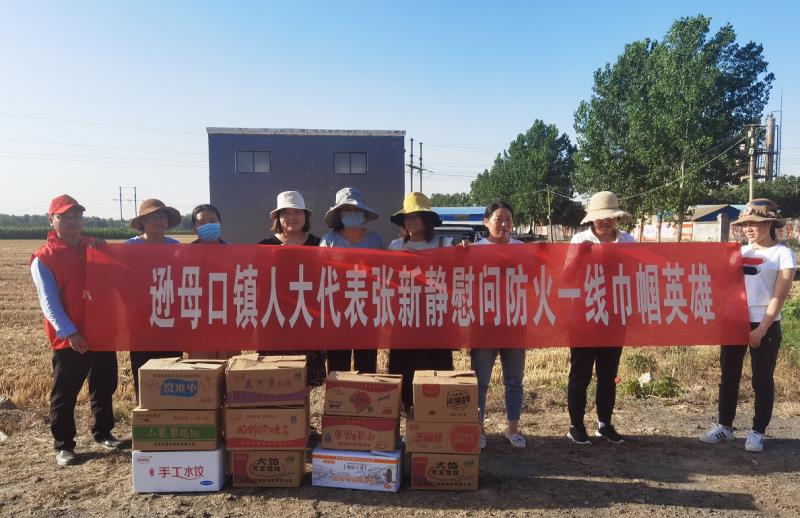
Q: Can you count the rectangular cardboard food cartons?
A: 12